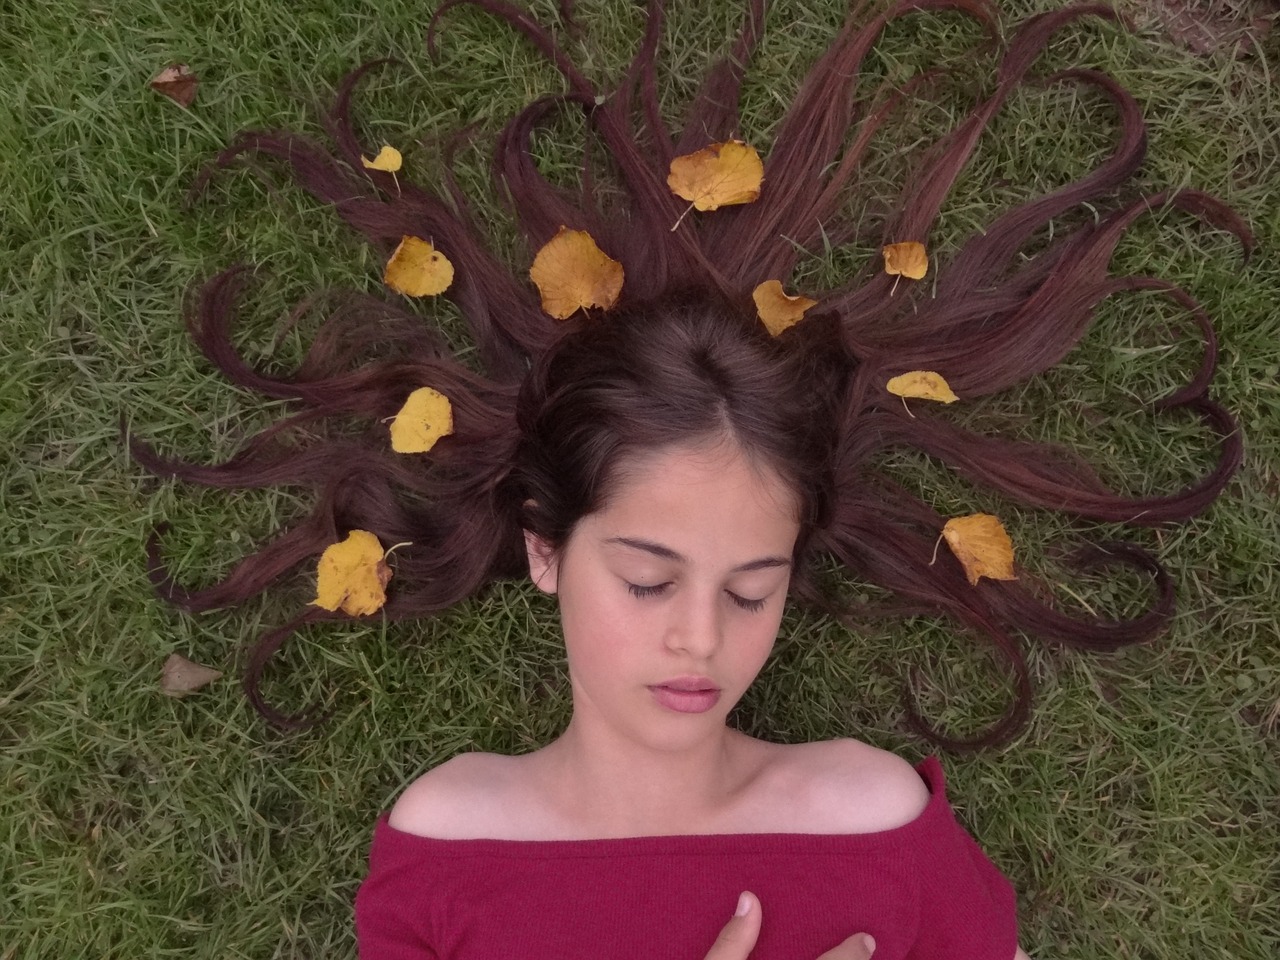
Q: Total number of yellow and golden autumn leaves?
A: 10